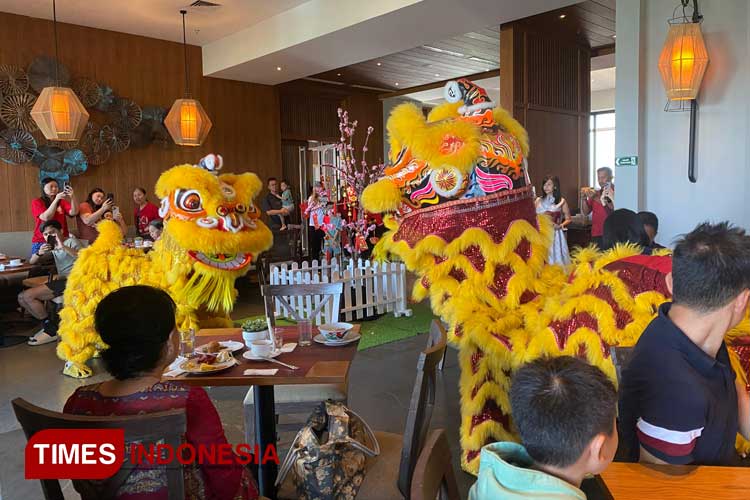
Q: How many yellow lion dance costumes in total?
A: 2